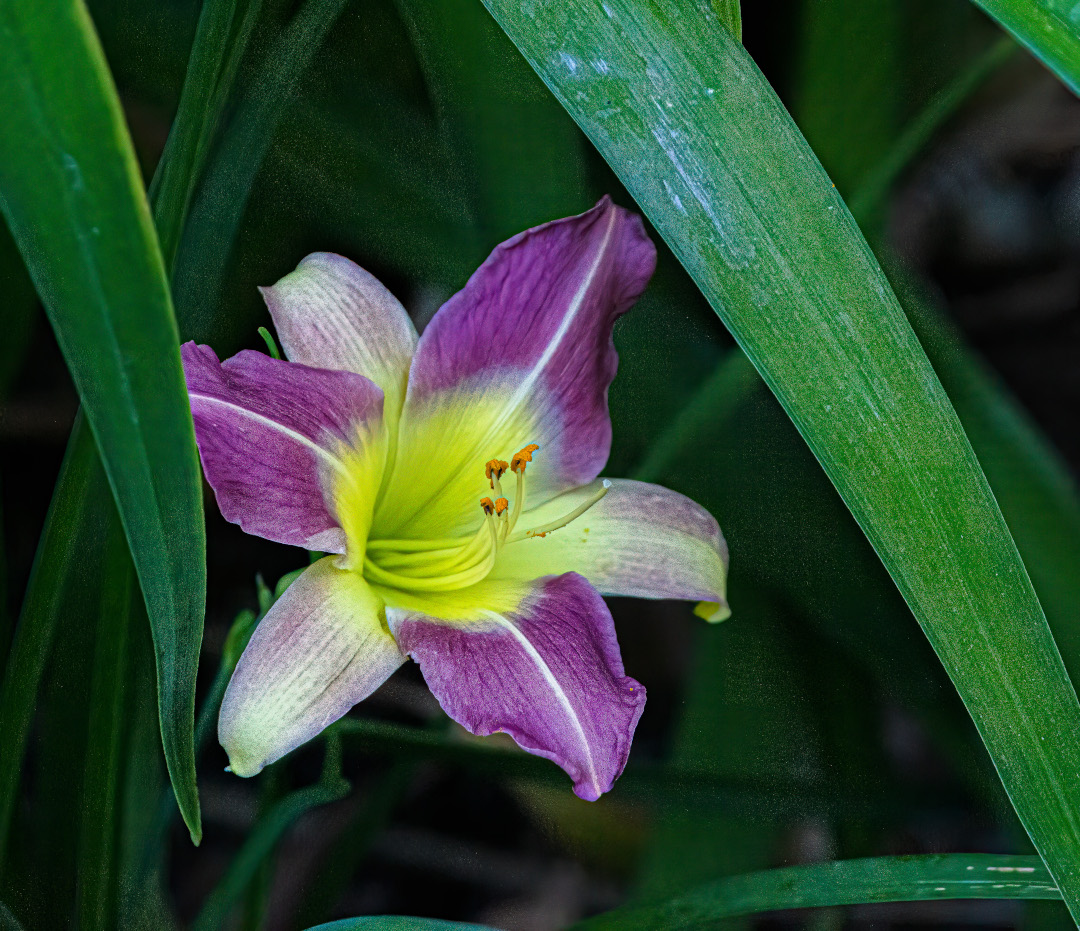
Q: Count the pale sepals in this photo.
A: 3